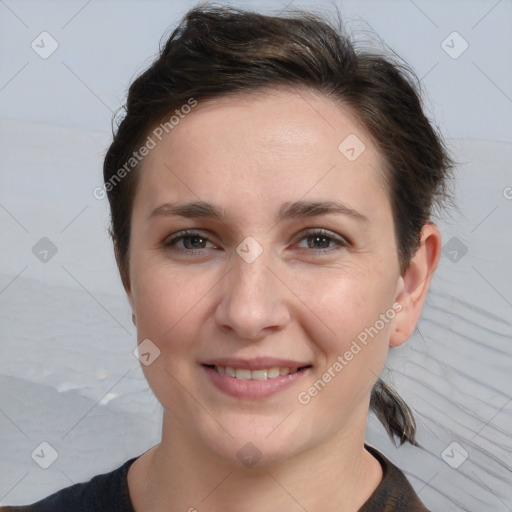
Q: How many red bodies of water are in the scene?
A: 0